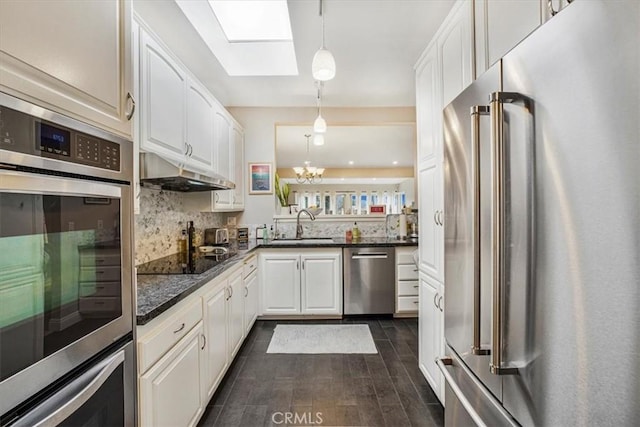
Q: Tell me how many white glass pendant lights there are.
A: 3